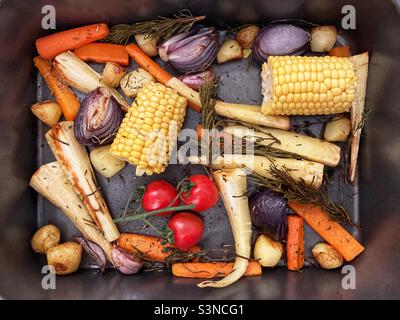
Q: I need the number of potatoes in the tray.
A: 13